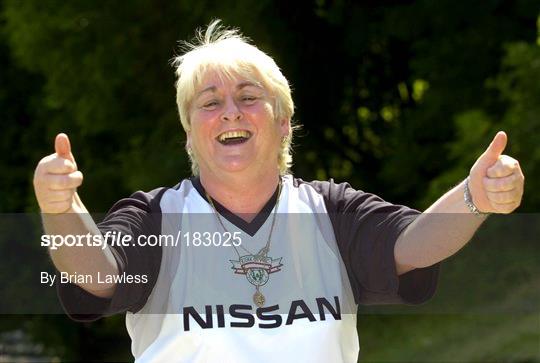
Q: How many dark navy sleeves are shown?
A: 2